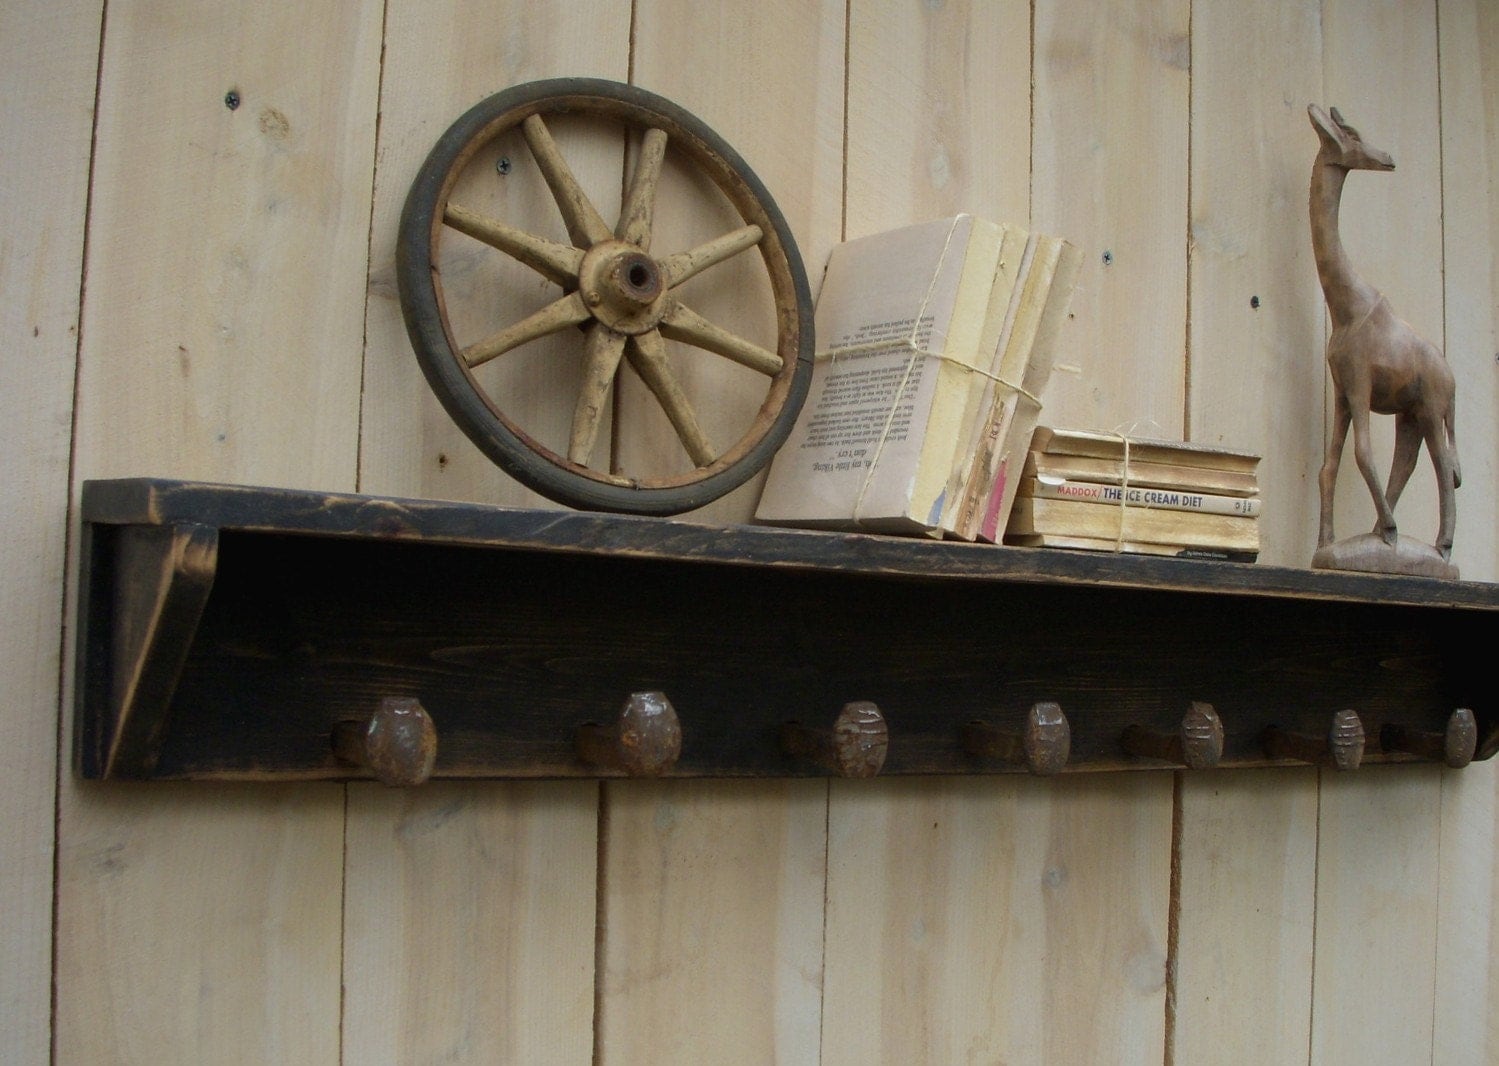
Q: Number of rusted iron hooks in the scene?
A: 7